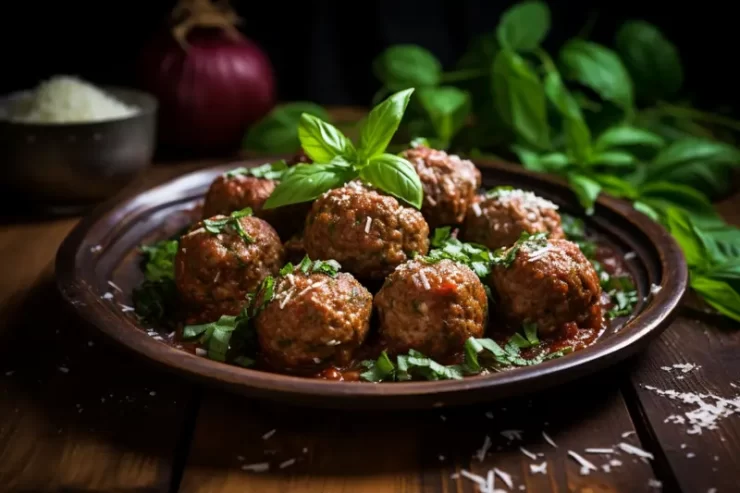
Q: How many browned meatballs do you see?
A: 8